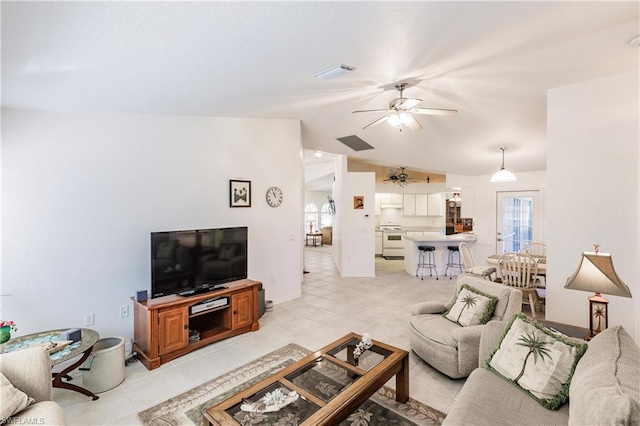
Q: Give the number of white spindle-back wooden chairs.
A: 3